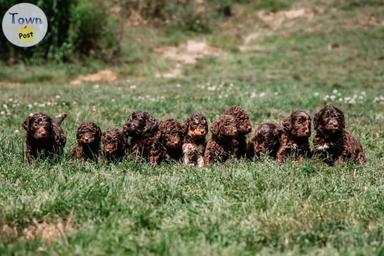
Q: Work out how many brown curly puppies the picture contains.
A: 11